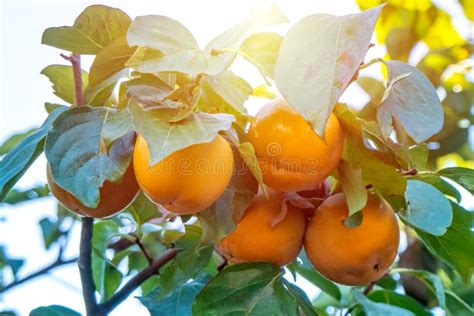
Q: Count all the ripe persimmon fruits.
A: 5